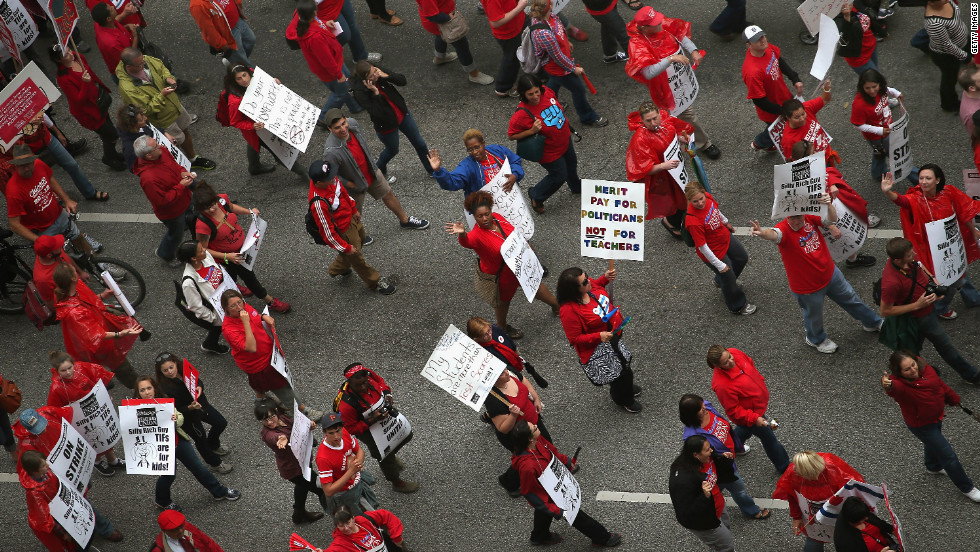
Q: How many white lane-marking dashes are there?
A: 4